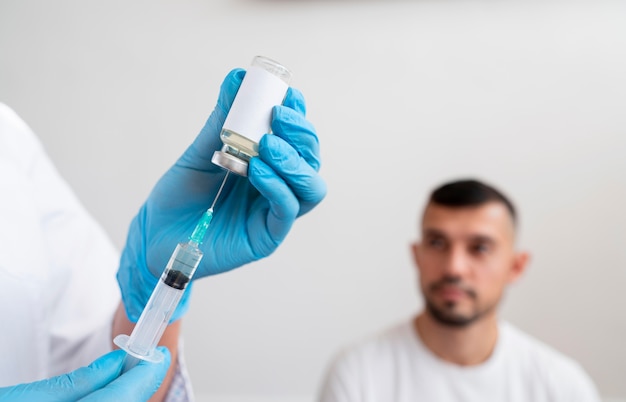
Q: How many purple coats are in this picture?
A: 0